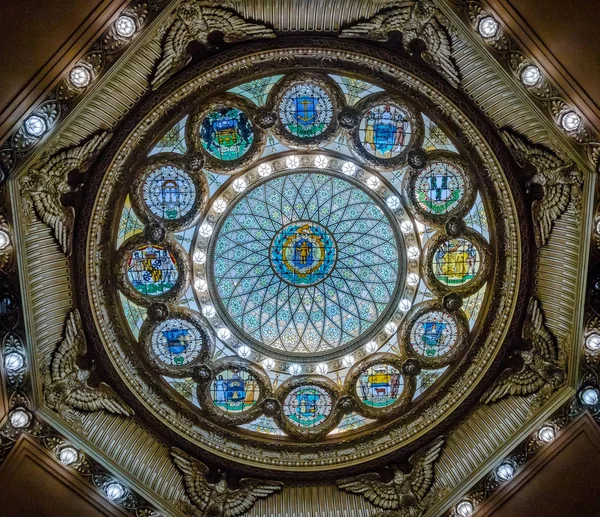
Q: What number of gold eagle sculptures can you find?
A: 8